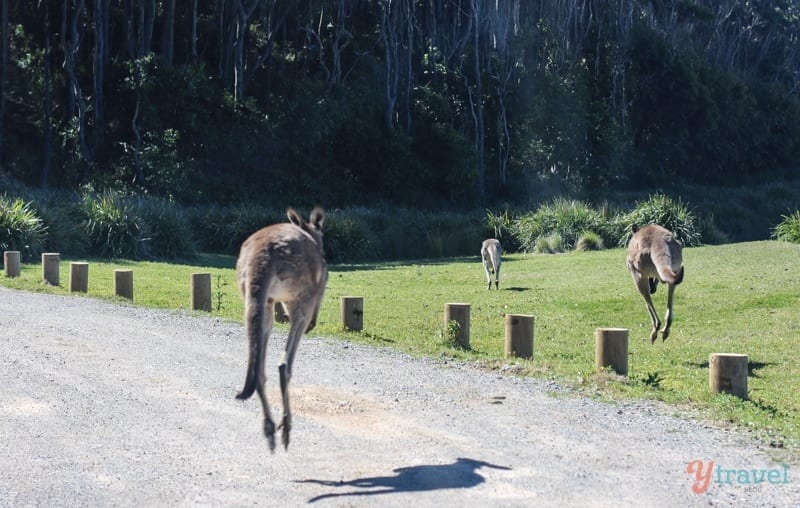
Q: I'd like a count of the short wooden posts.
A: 11